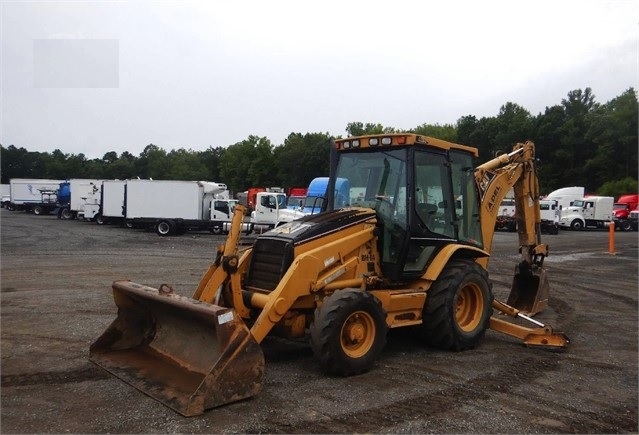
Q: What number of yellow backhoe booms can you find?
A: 1